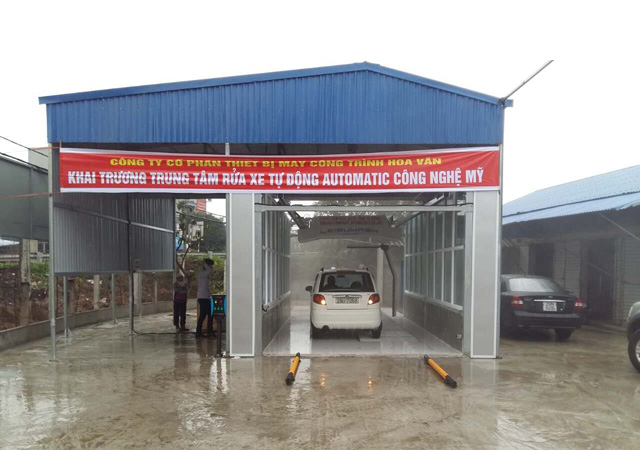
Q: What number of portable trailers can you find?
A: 0